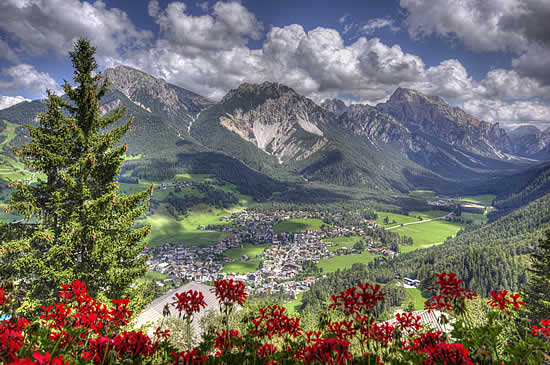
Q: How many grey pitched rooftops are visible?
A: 2